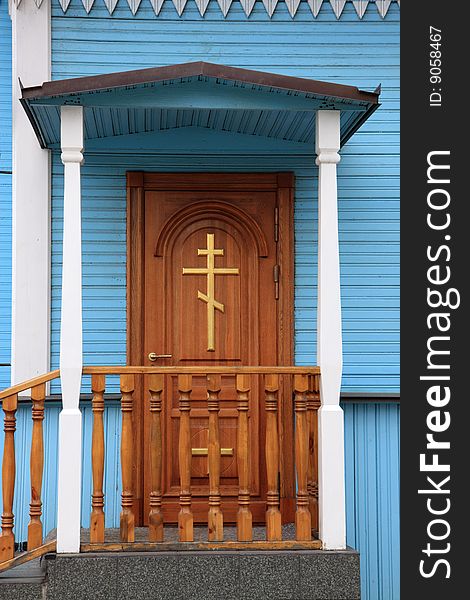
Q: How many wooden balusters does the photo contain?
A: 10